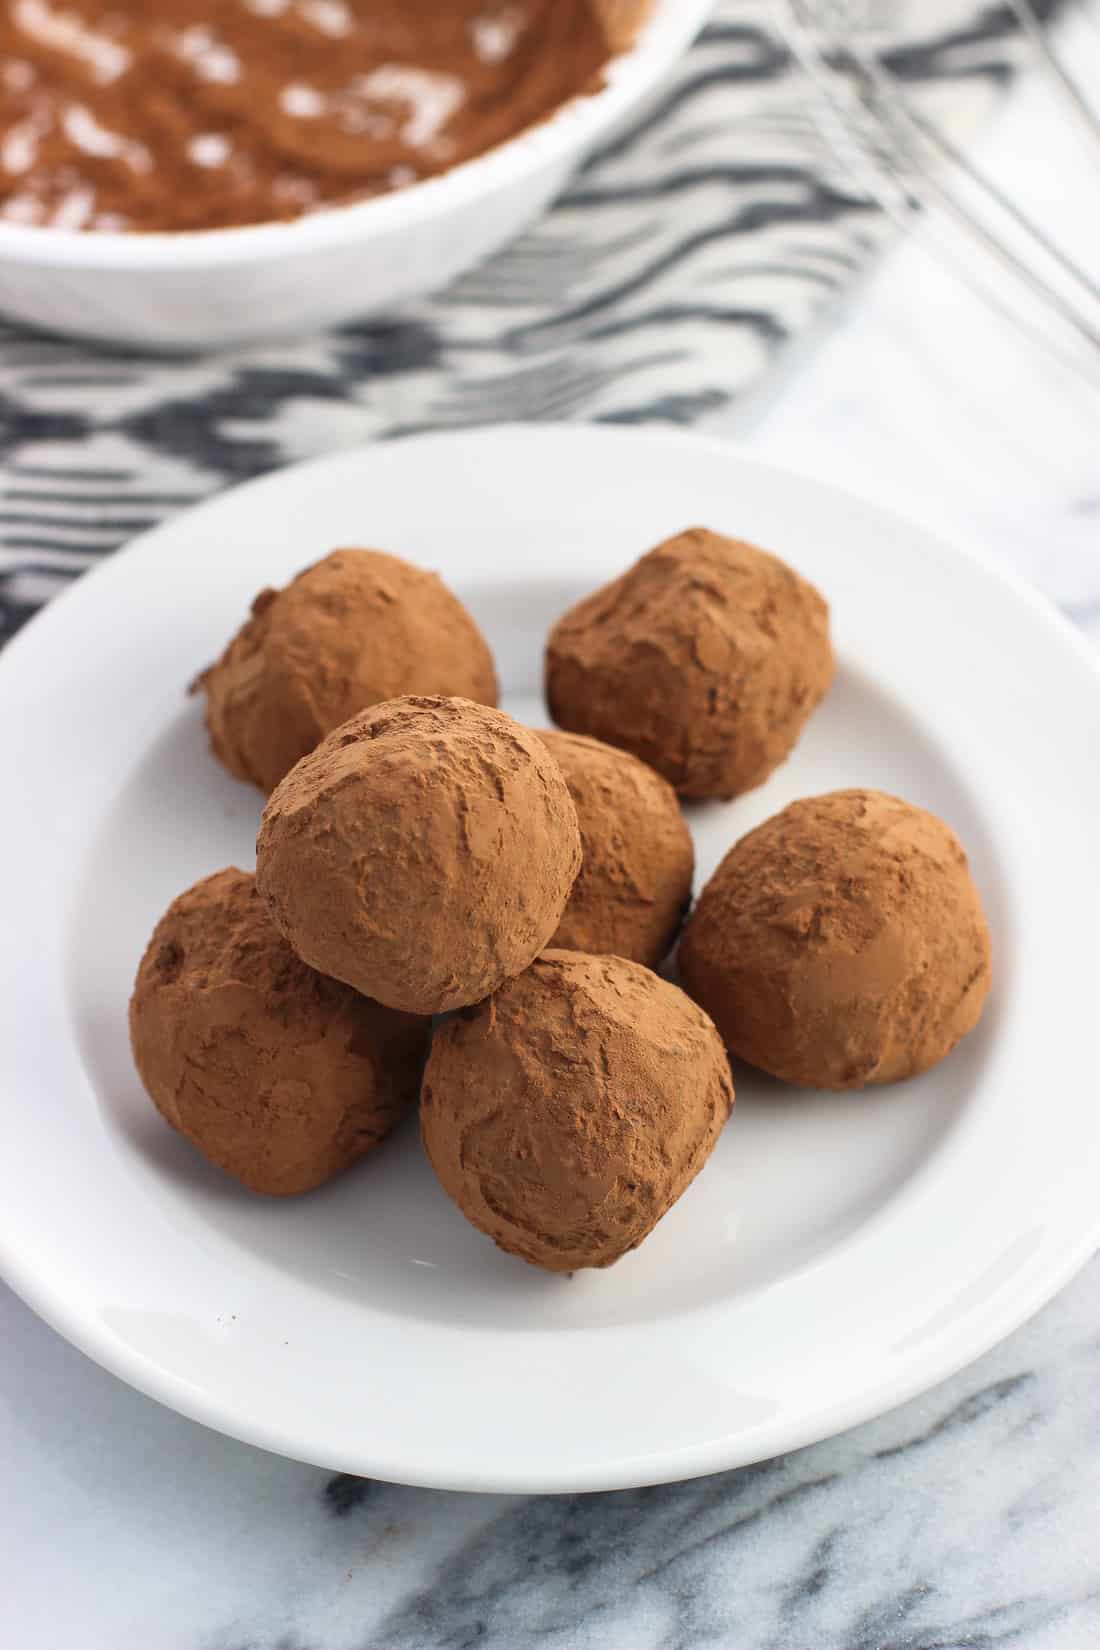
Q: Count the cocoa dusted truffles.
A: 7